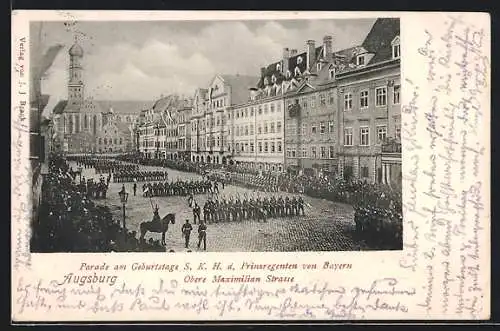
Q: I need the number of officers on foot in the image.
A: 2